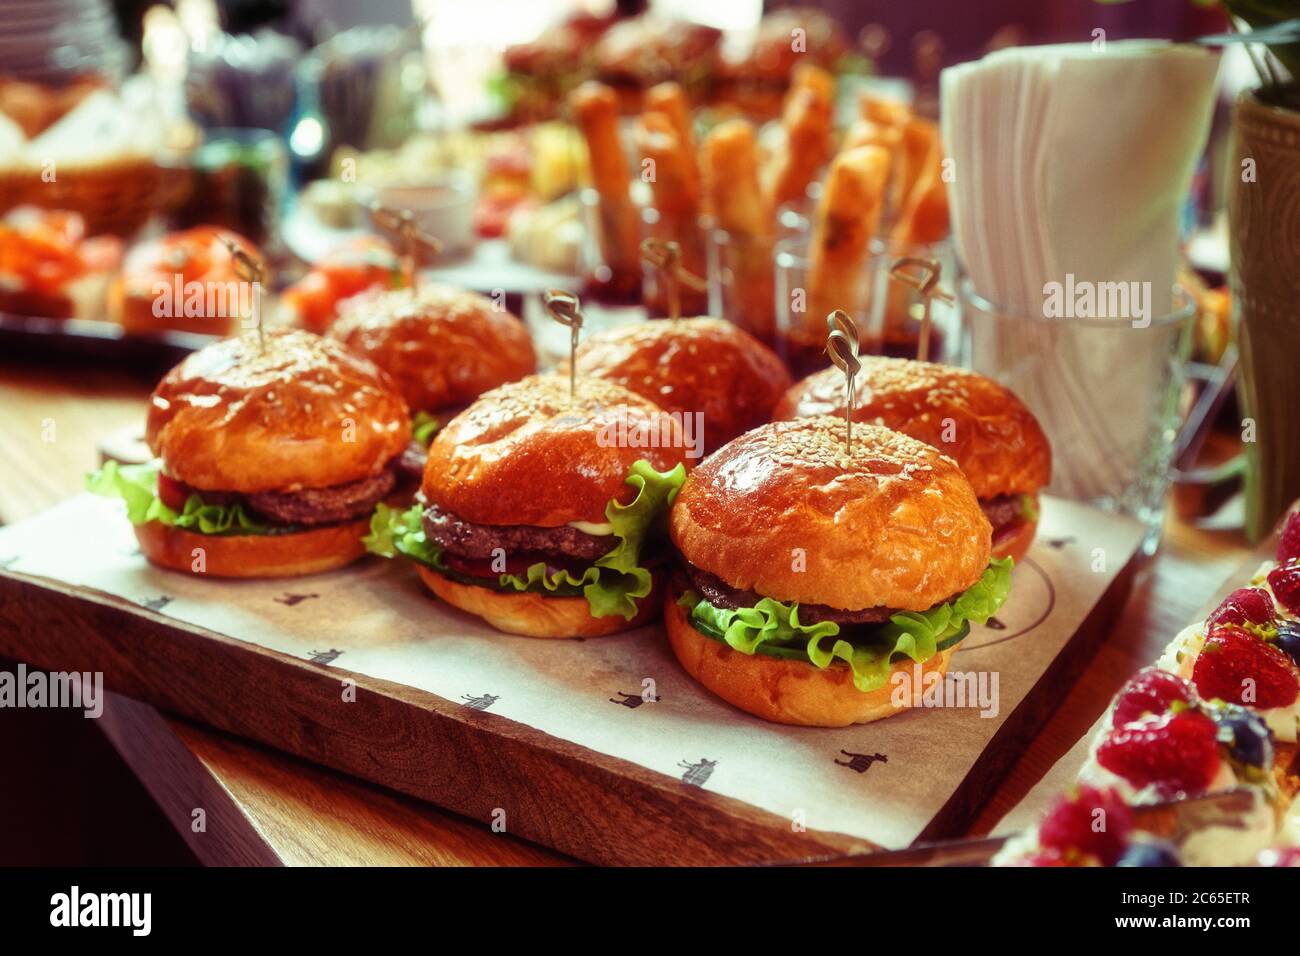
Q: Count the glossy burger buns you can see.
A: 6